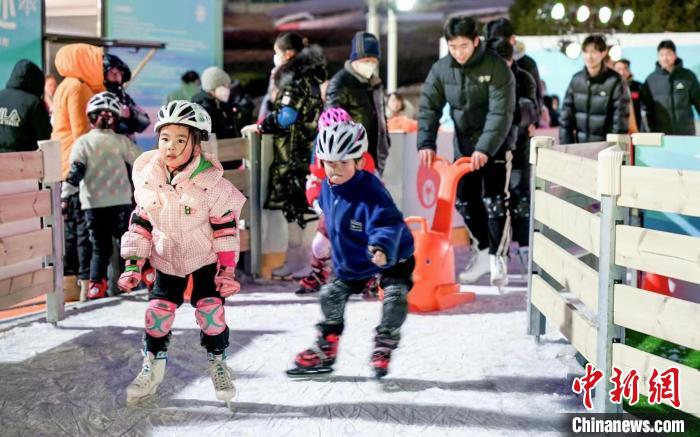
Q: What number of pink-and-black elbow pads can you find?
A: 2